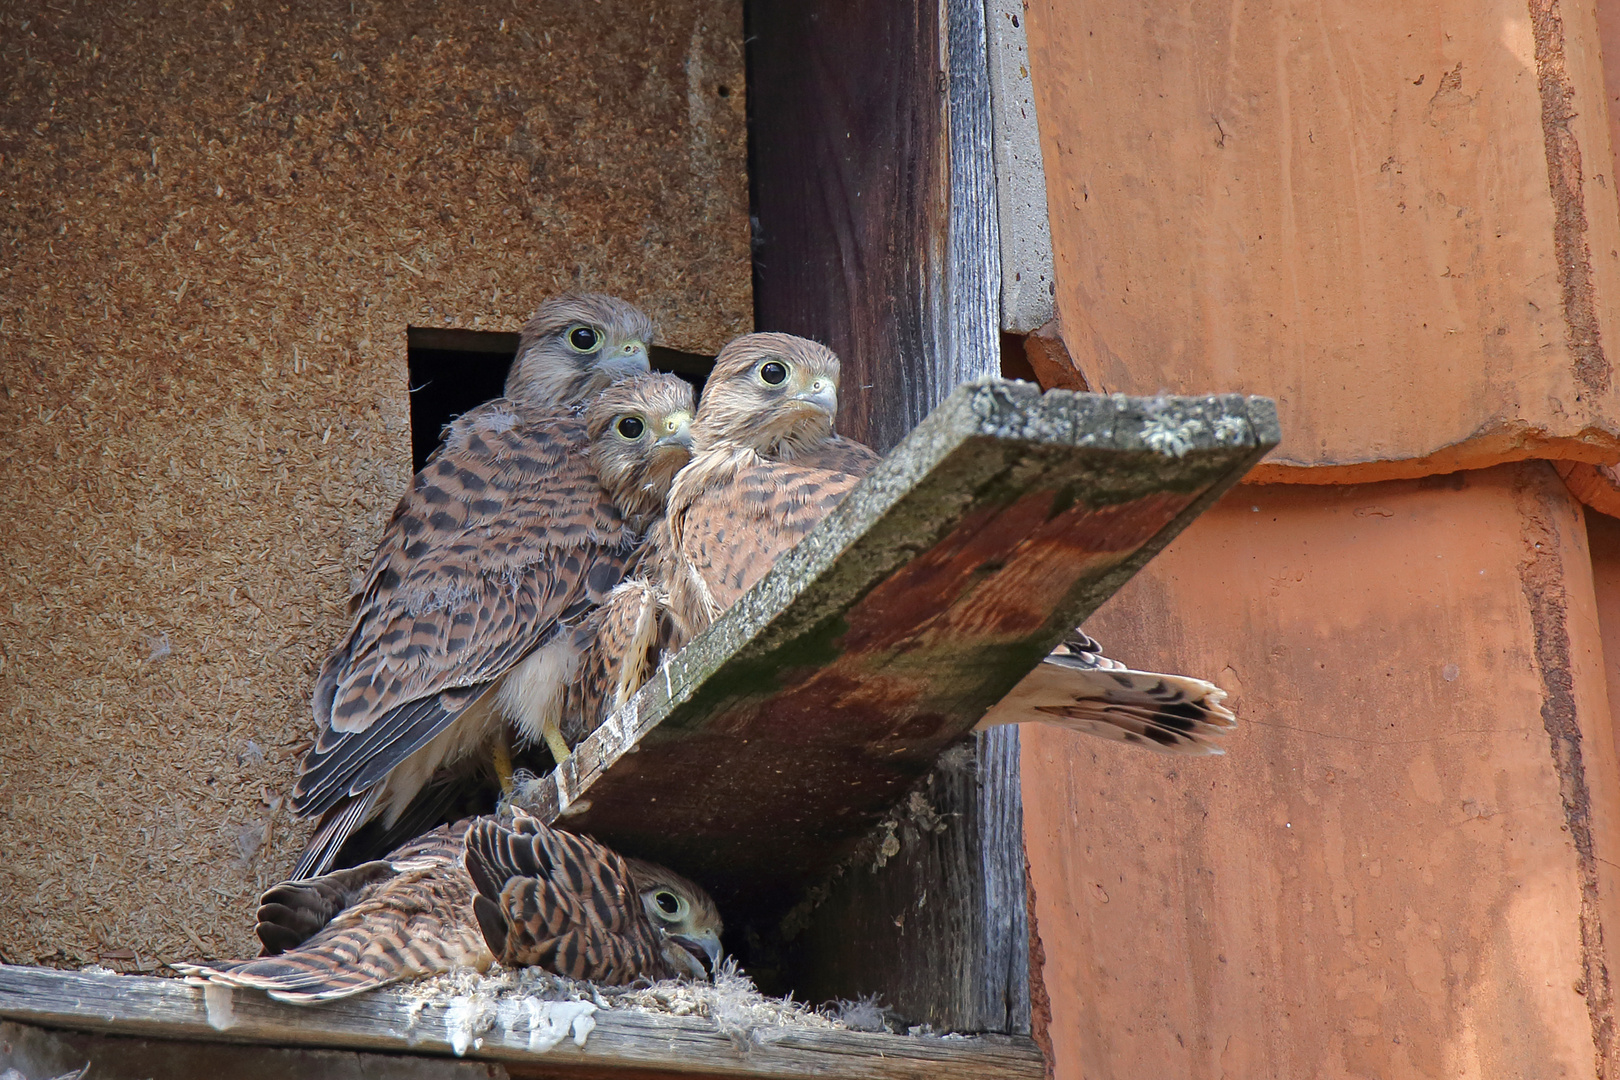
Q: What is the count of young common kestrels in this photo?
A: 4